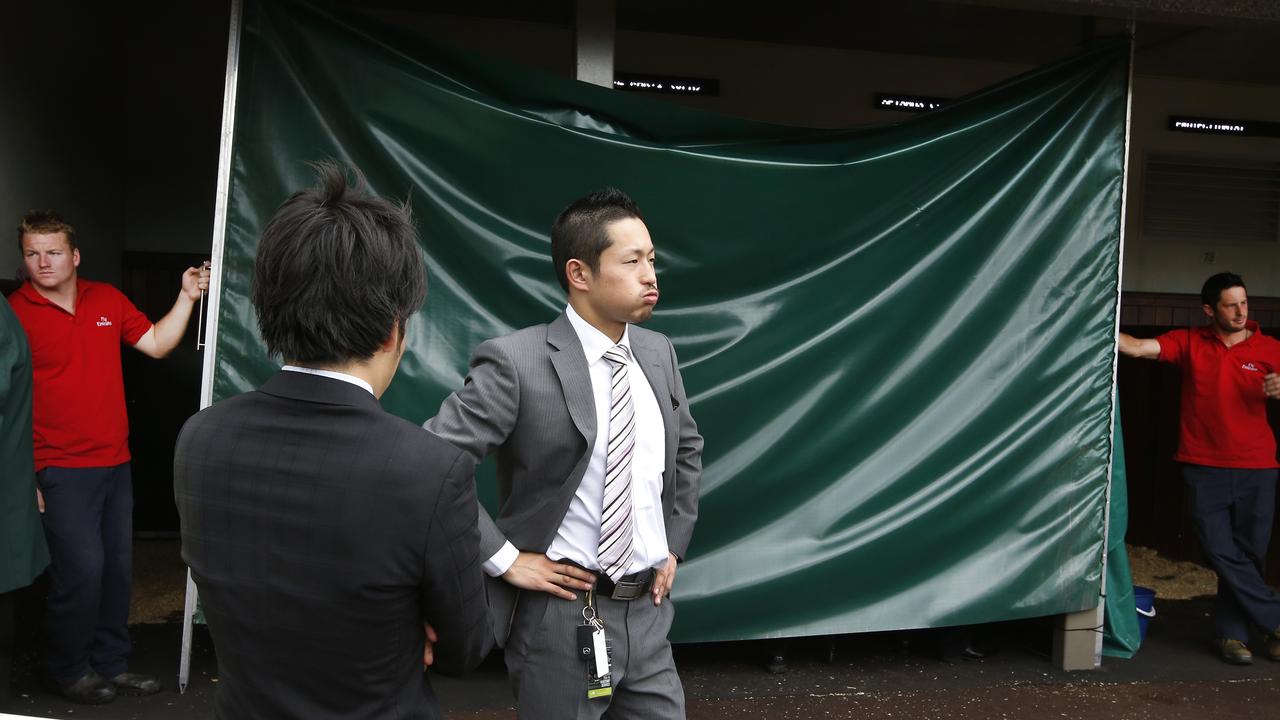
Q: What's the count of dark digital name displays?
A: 3